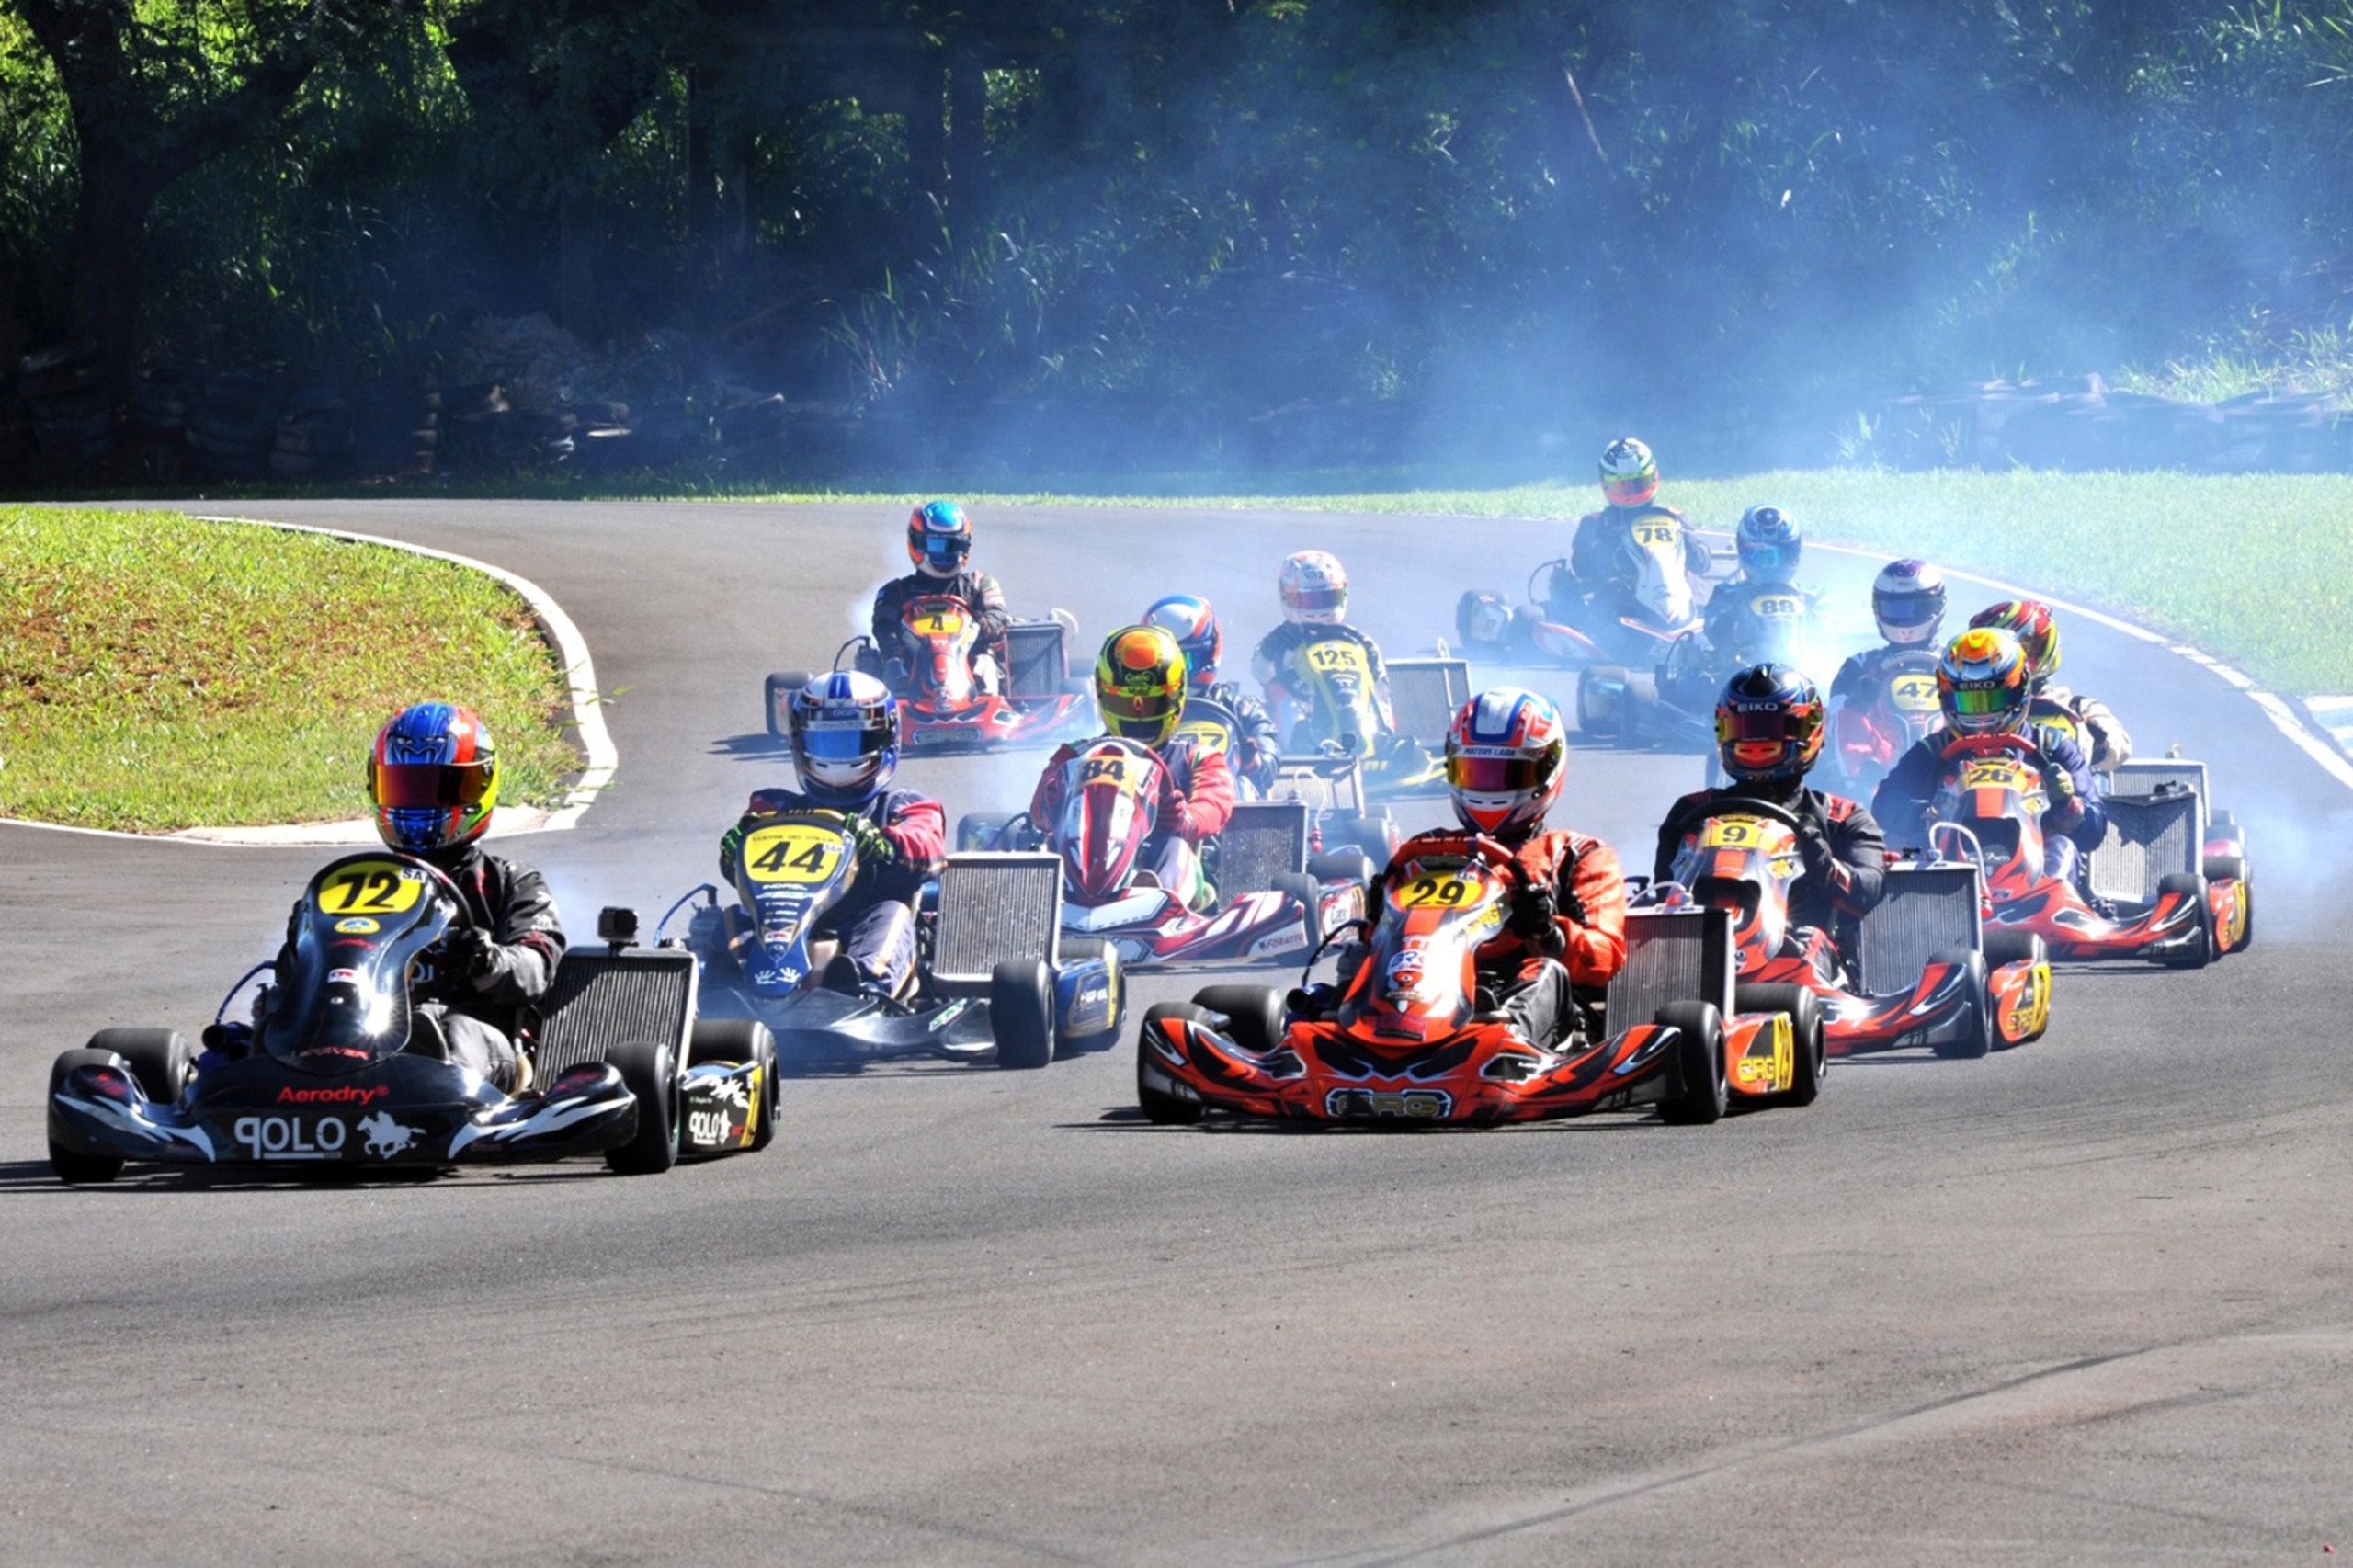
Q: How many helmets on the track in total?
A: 13